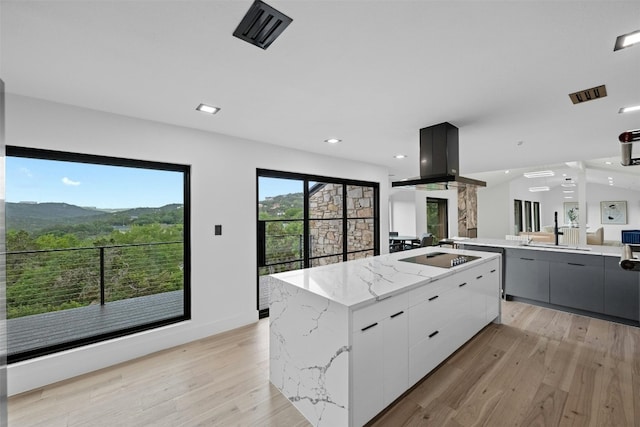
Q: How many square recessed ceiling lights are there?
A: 5